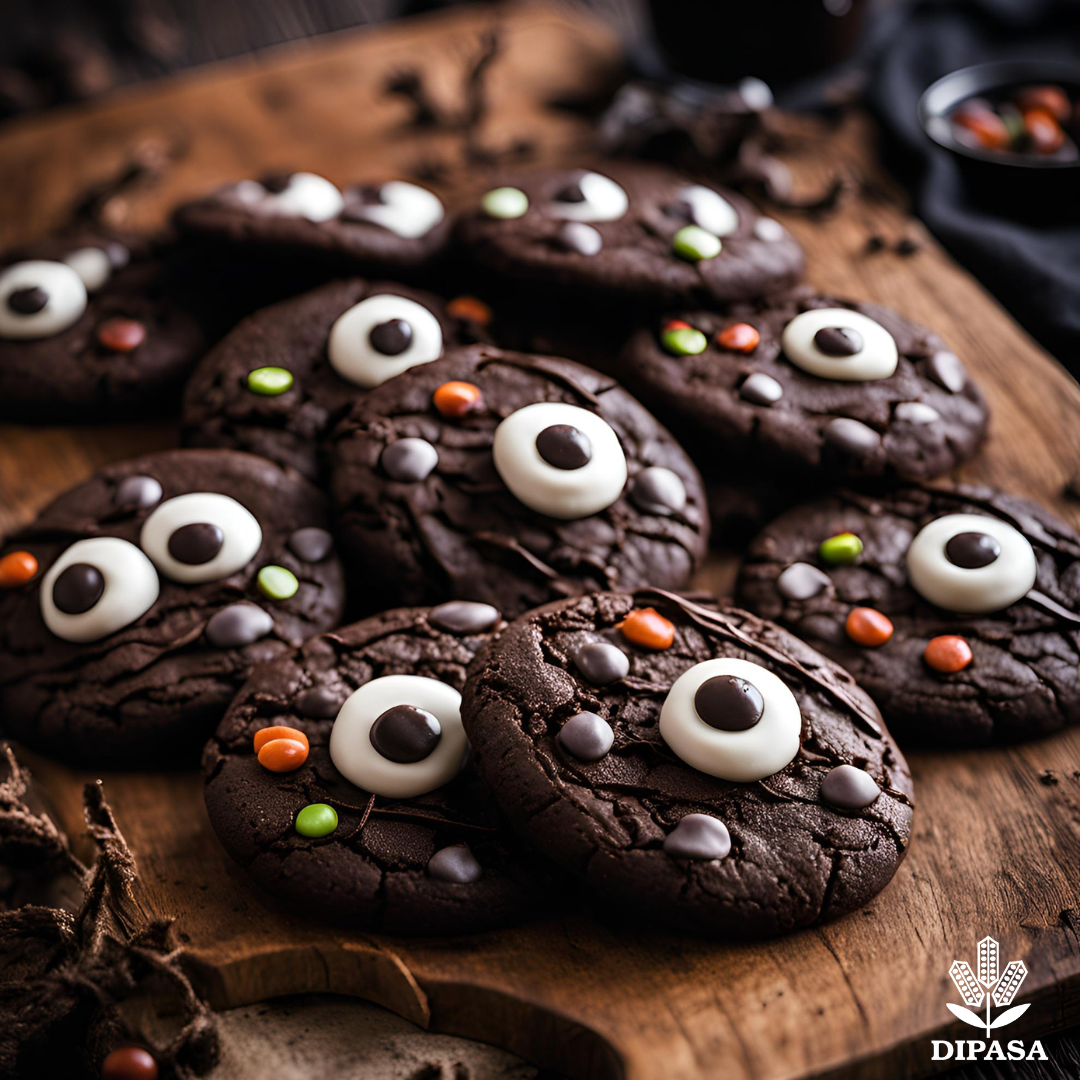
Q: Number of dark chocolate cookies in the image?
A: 10